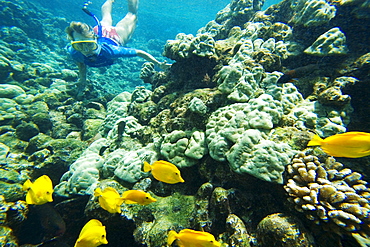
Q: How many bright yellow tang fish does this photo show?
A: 7